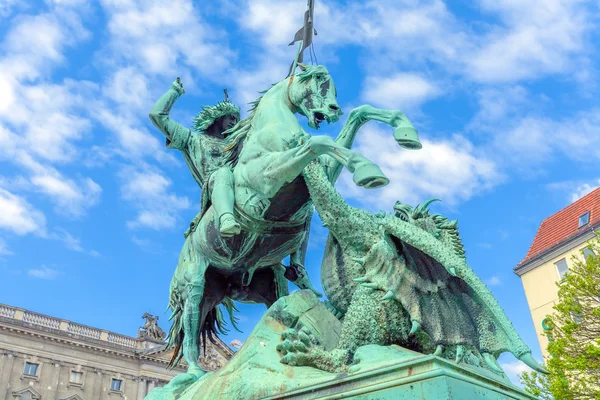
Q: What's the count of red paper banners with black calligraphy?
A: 0